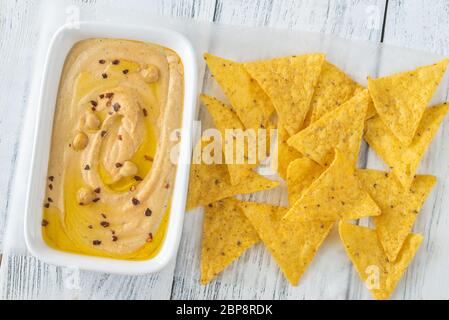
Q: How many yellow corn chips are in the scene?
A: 15